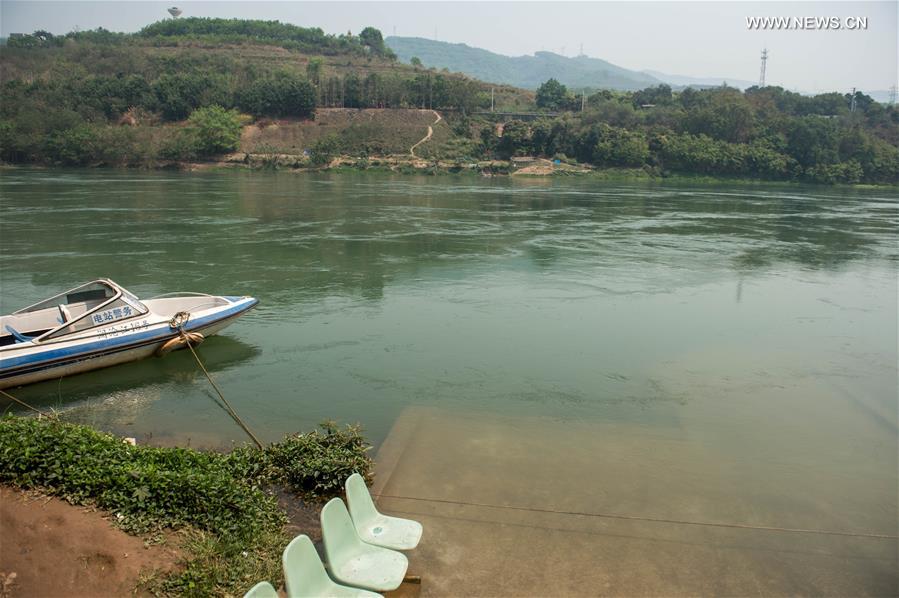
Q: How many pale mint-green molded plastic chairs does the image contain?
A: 4